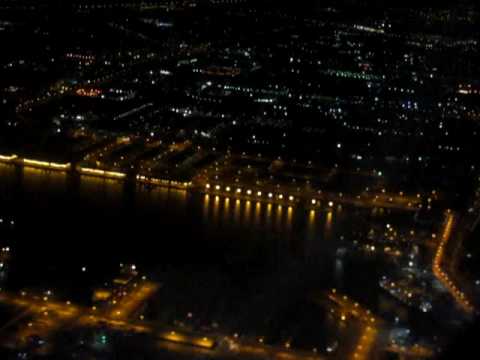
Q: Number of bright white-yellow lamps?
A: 11